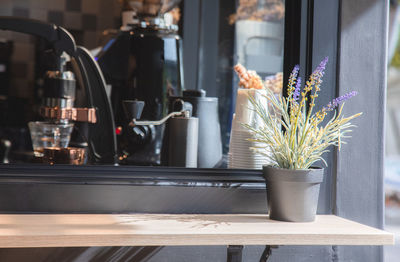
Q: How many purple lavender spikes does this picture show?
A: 4